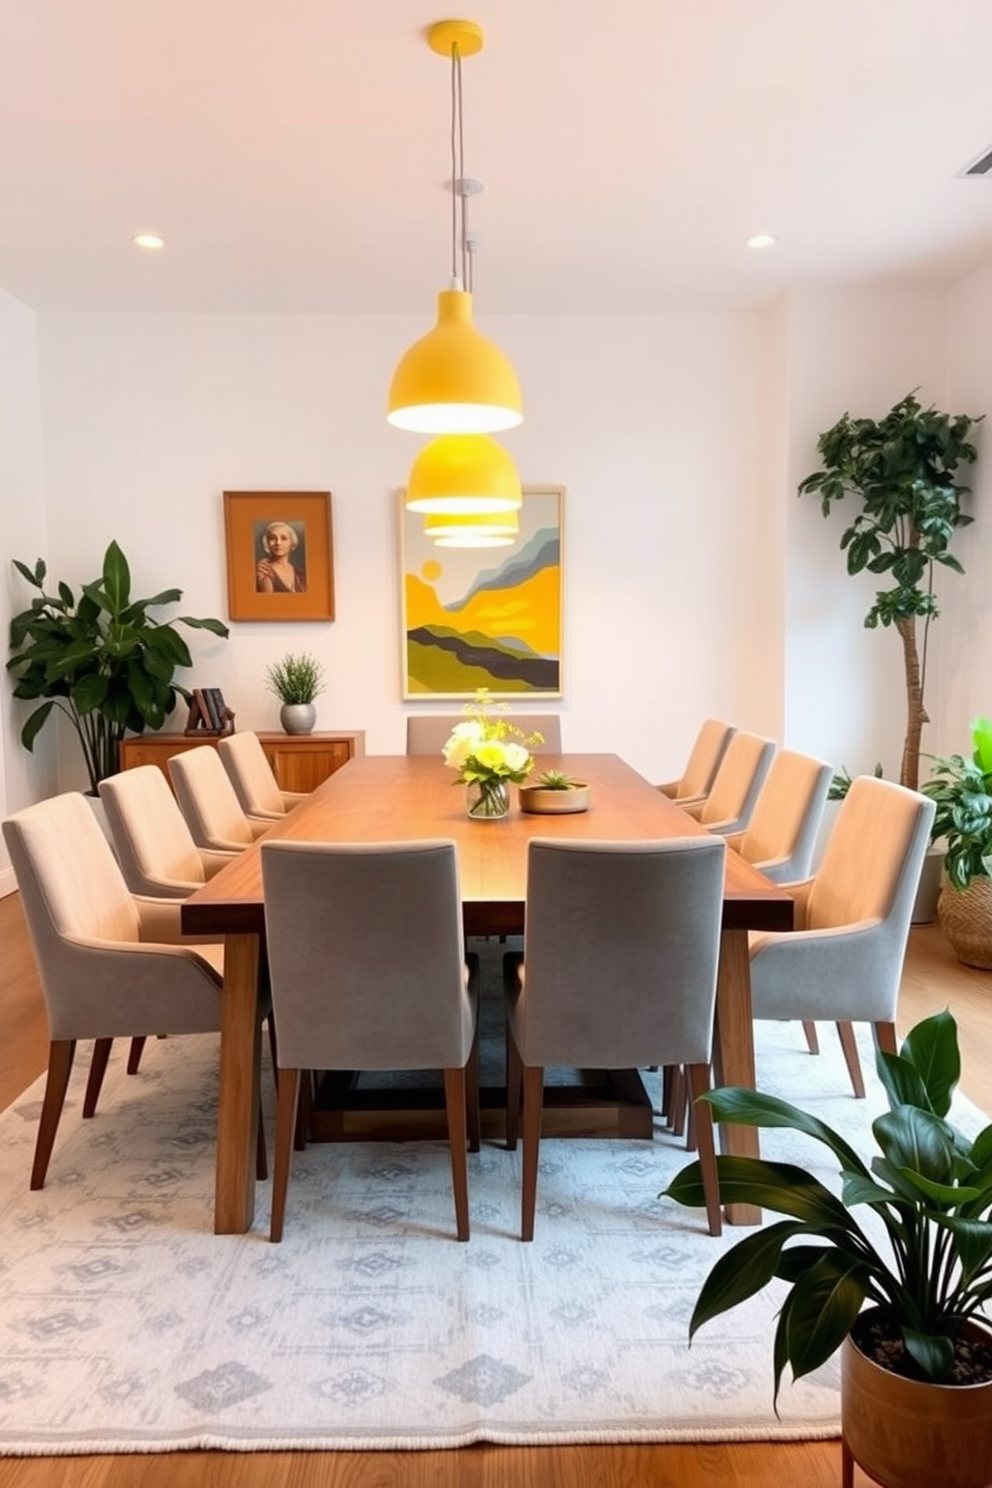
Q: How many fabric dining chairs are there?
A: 11